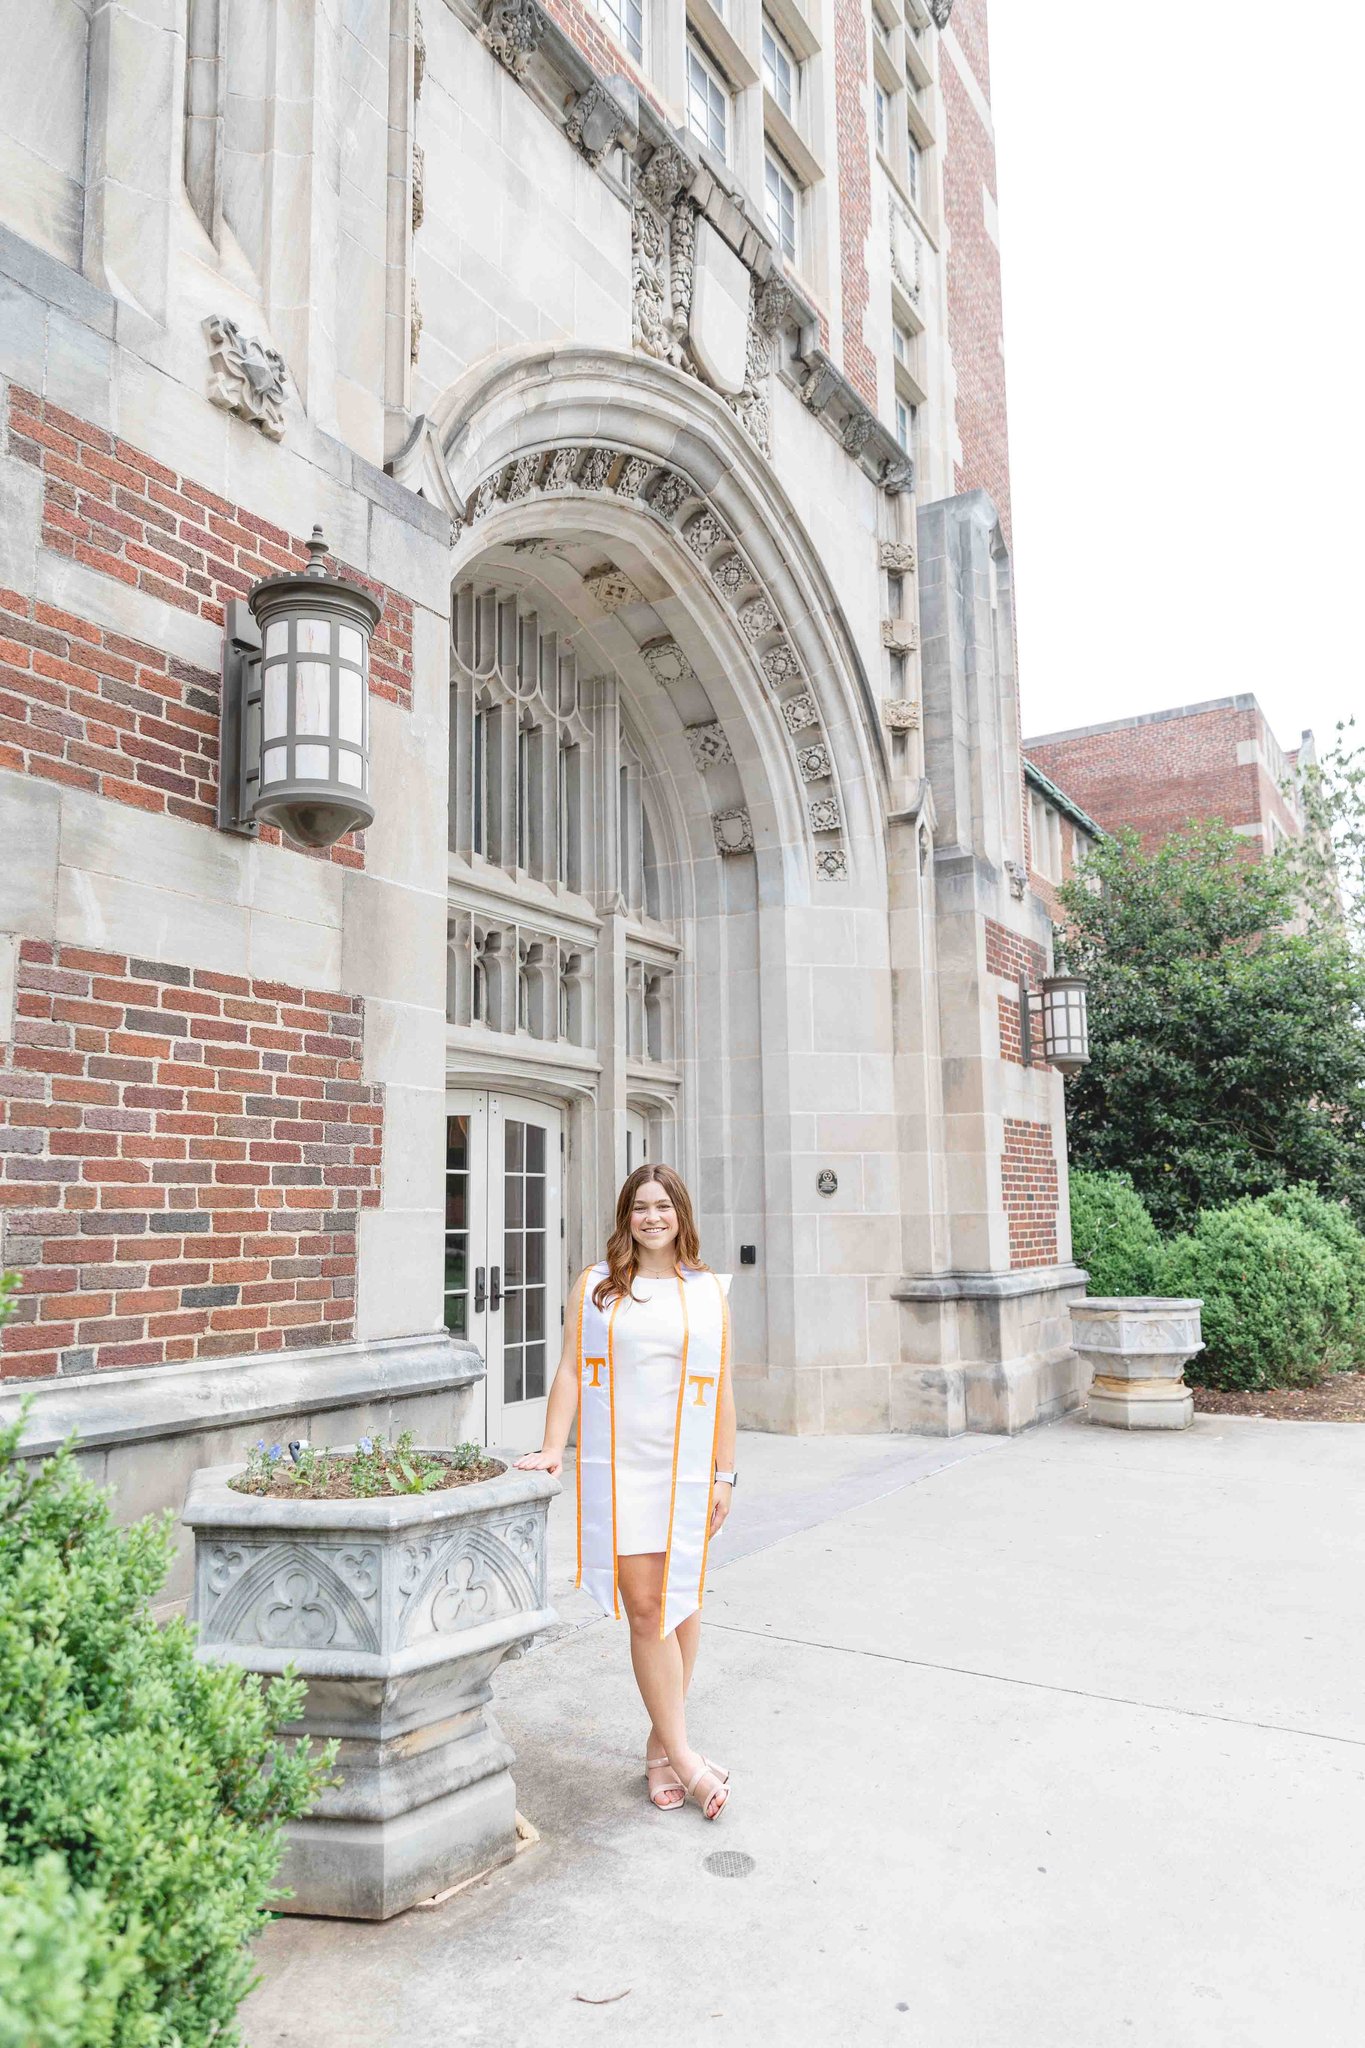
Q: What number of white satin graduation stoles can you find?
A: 1